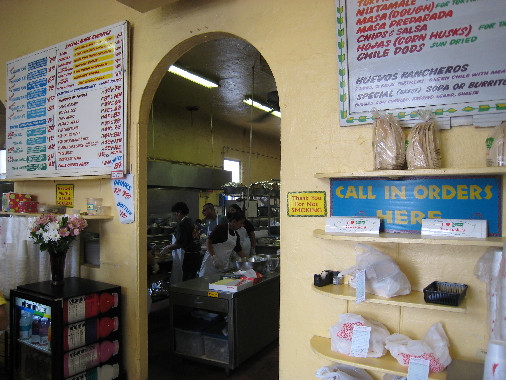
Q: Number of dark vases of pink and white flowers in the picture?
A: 1